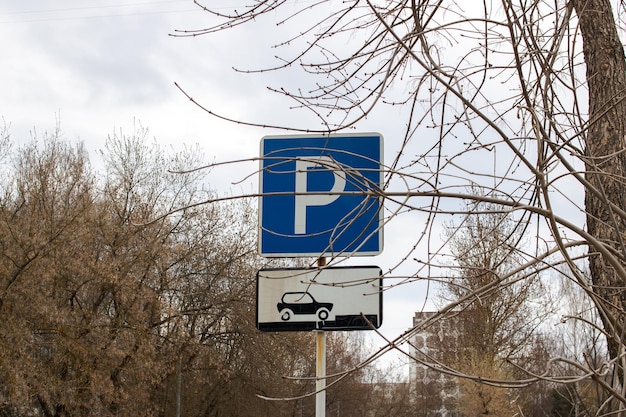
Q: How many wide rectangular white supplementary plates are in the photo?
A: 1